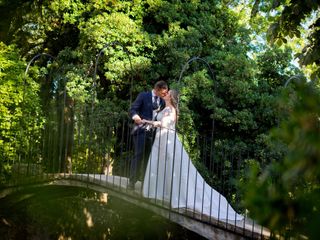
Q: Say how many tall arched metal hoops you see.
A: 4